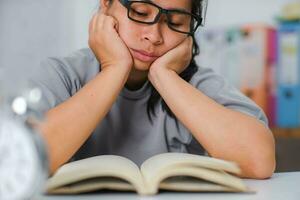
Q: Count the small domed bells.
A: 1